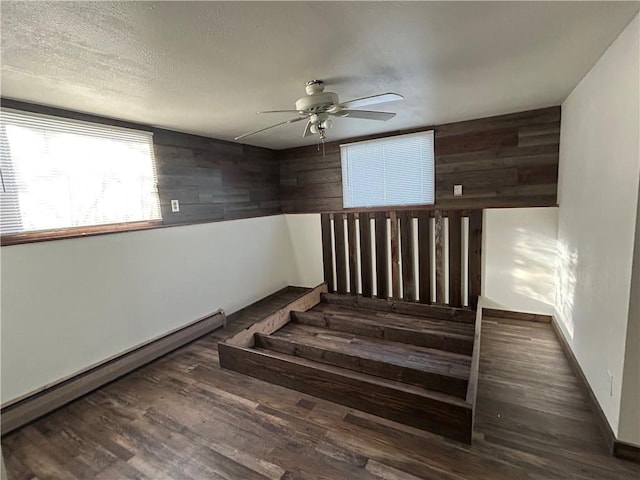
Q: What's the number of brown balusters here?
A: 11